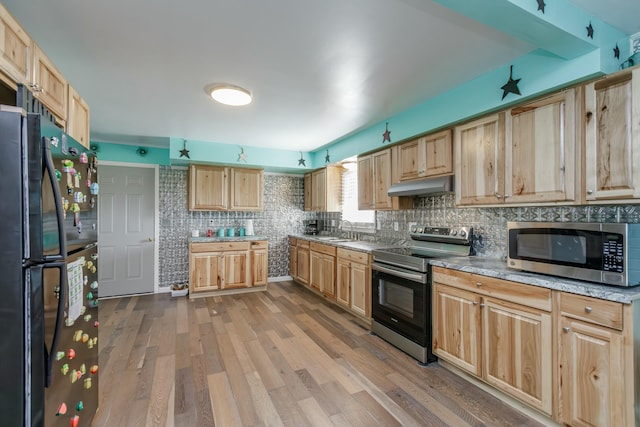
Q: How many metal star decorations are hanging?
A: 9